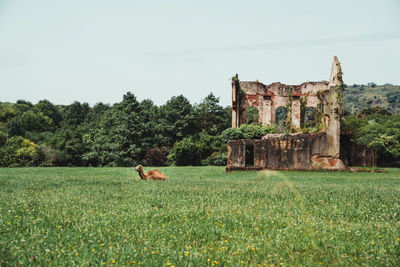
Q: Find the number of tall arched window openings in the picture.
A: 3